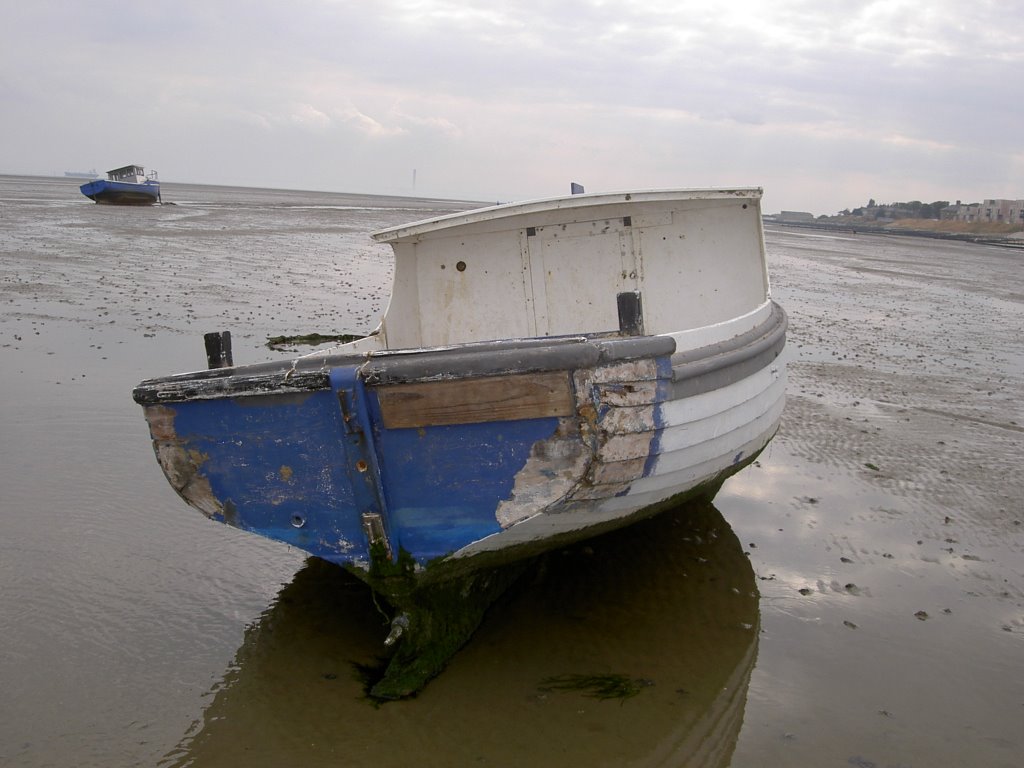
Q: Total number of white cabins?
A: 2